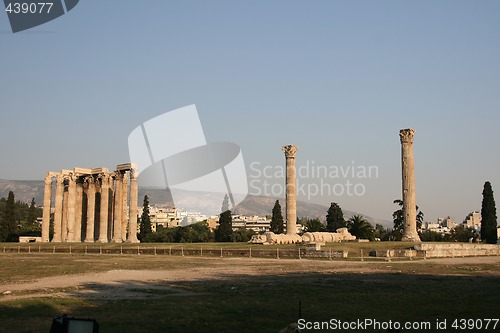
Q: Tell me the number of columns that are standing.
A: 15